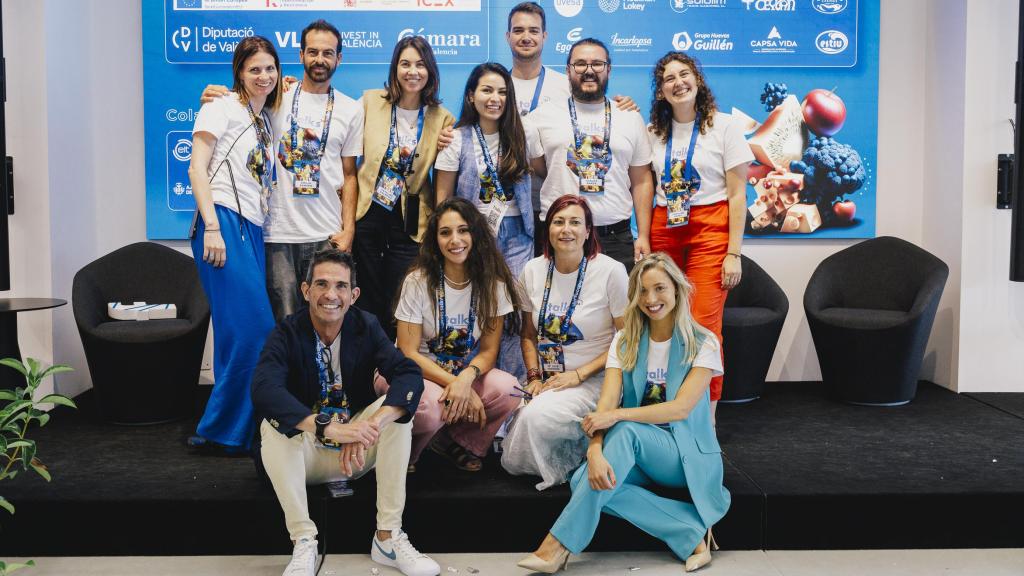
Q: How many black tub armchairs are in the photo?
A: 3